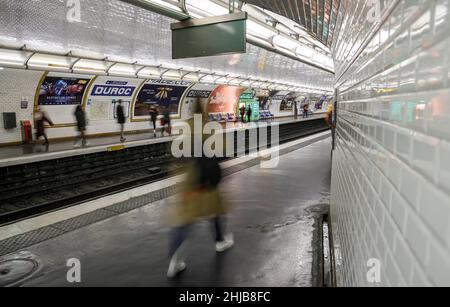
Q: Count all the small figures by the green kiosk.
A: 2